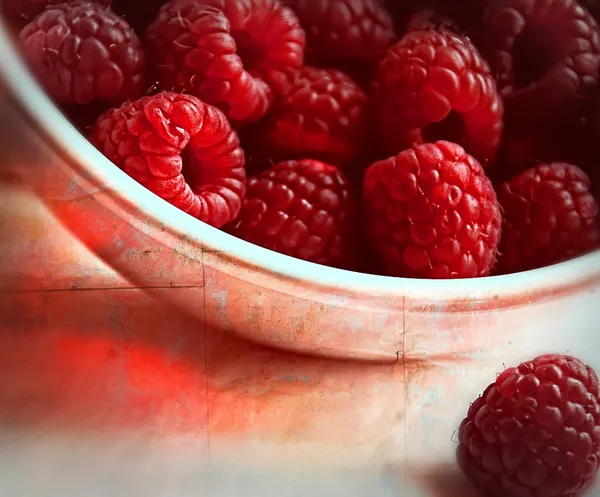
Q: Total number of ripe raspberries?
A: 11